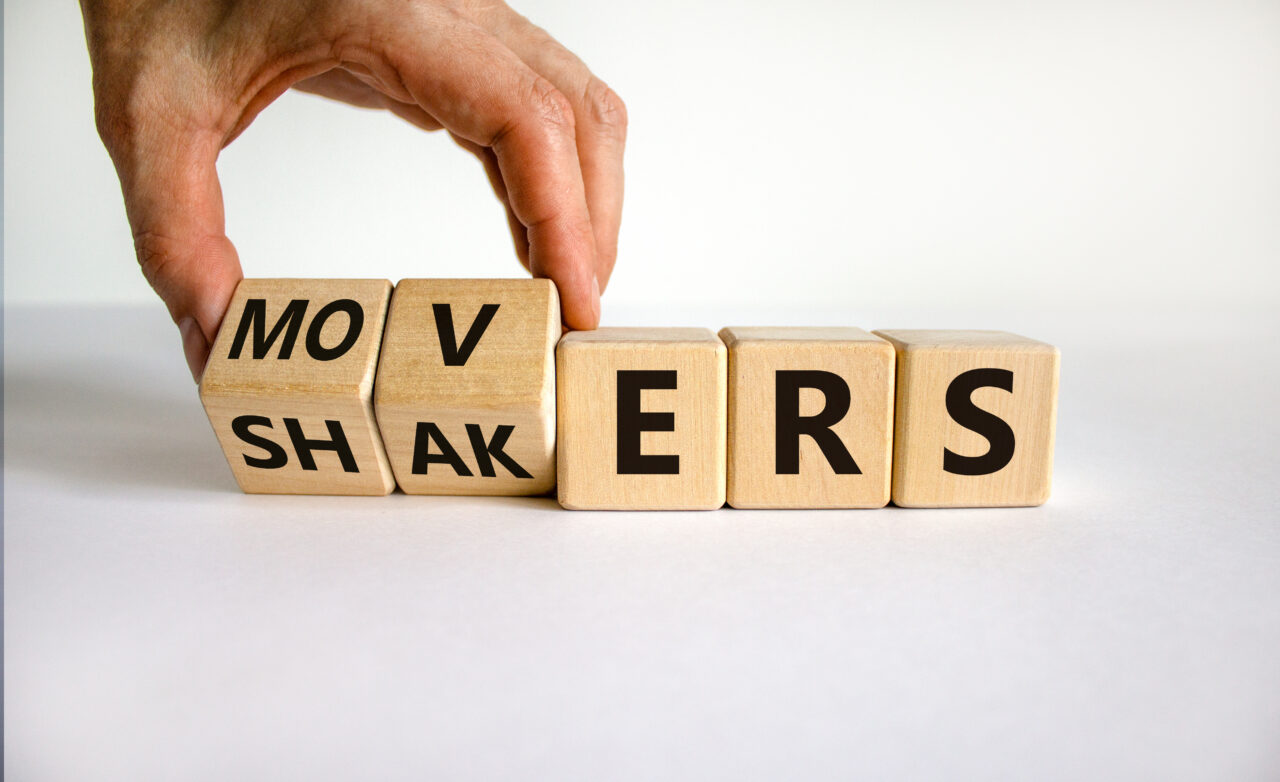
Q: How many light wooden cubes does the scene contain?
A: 5